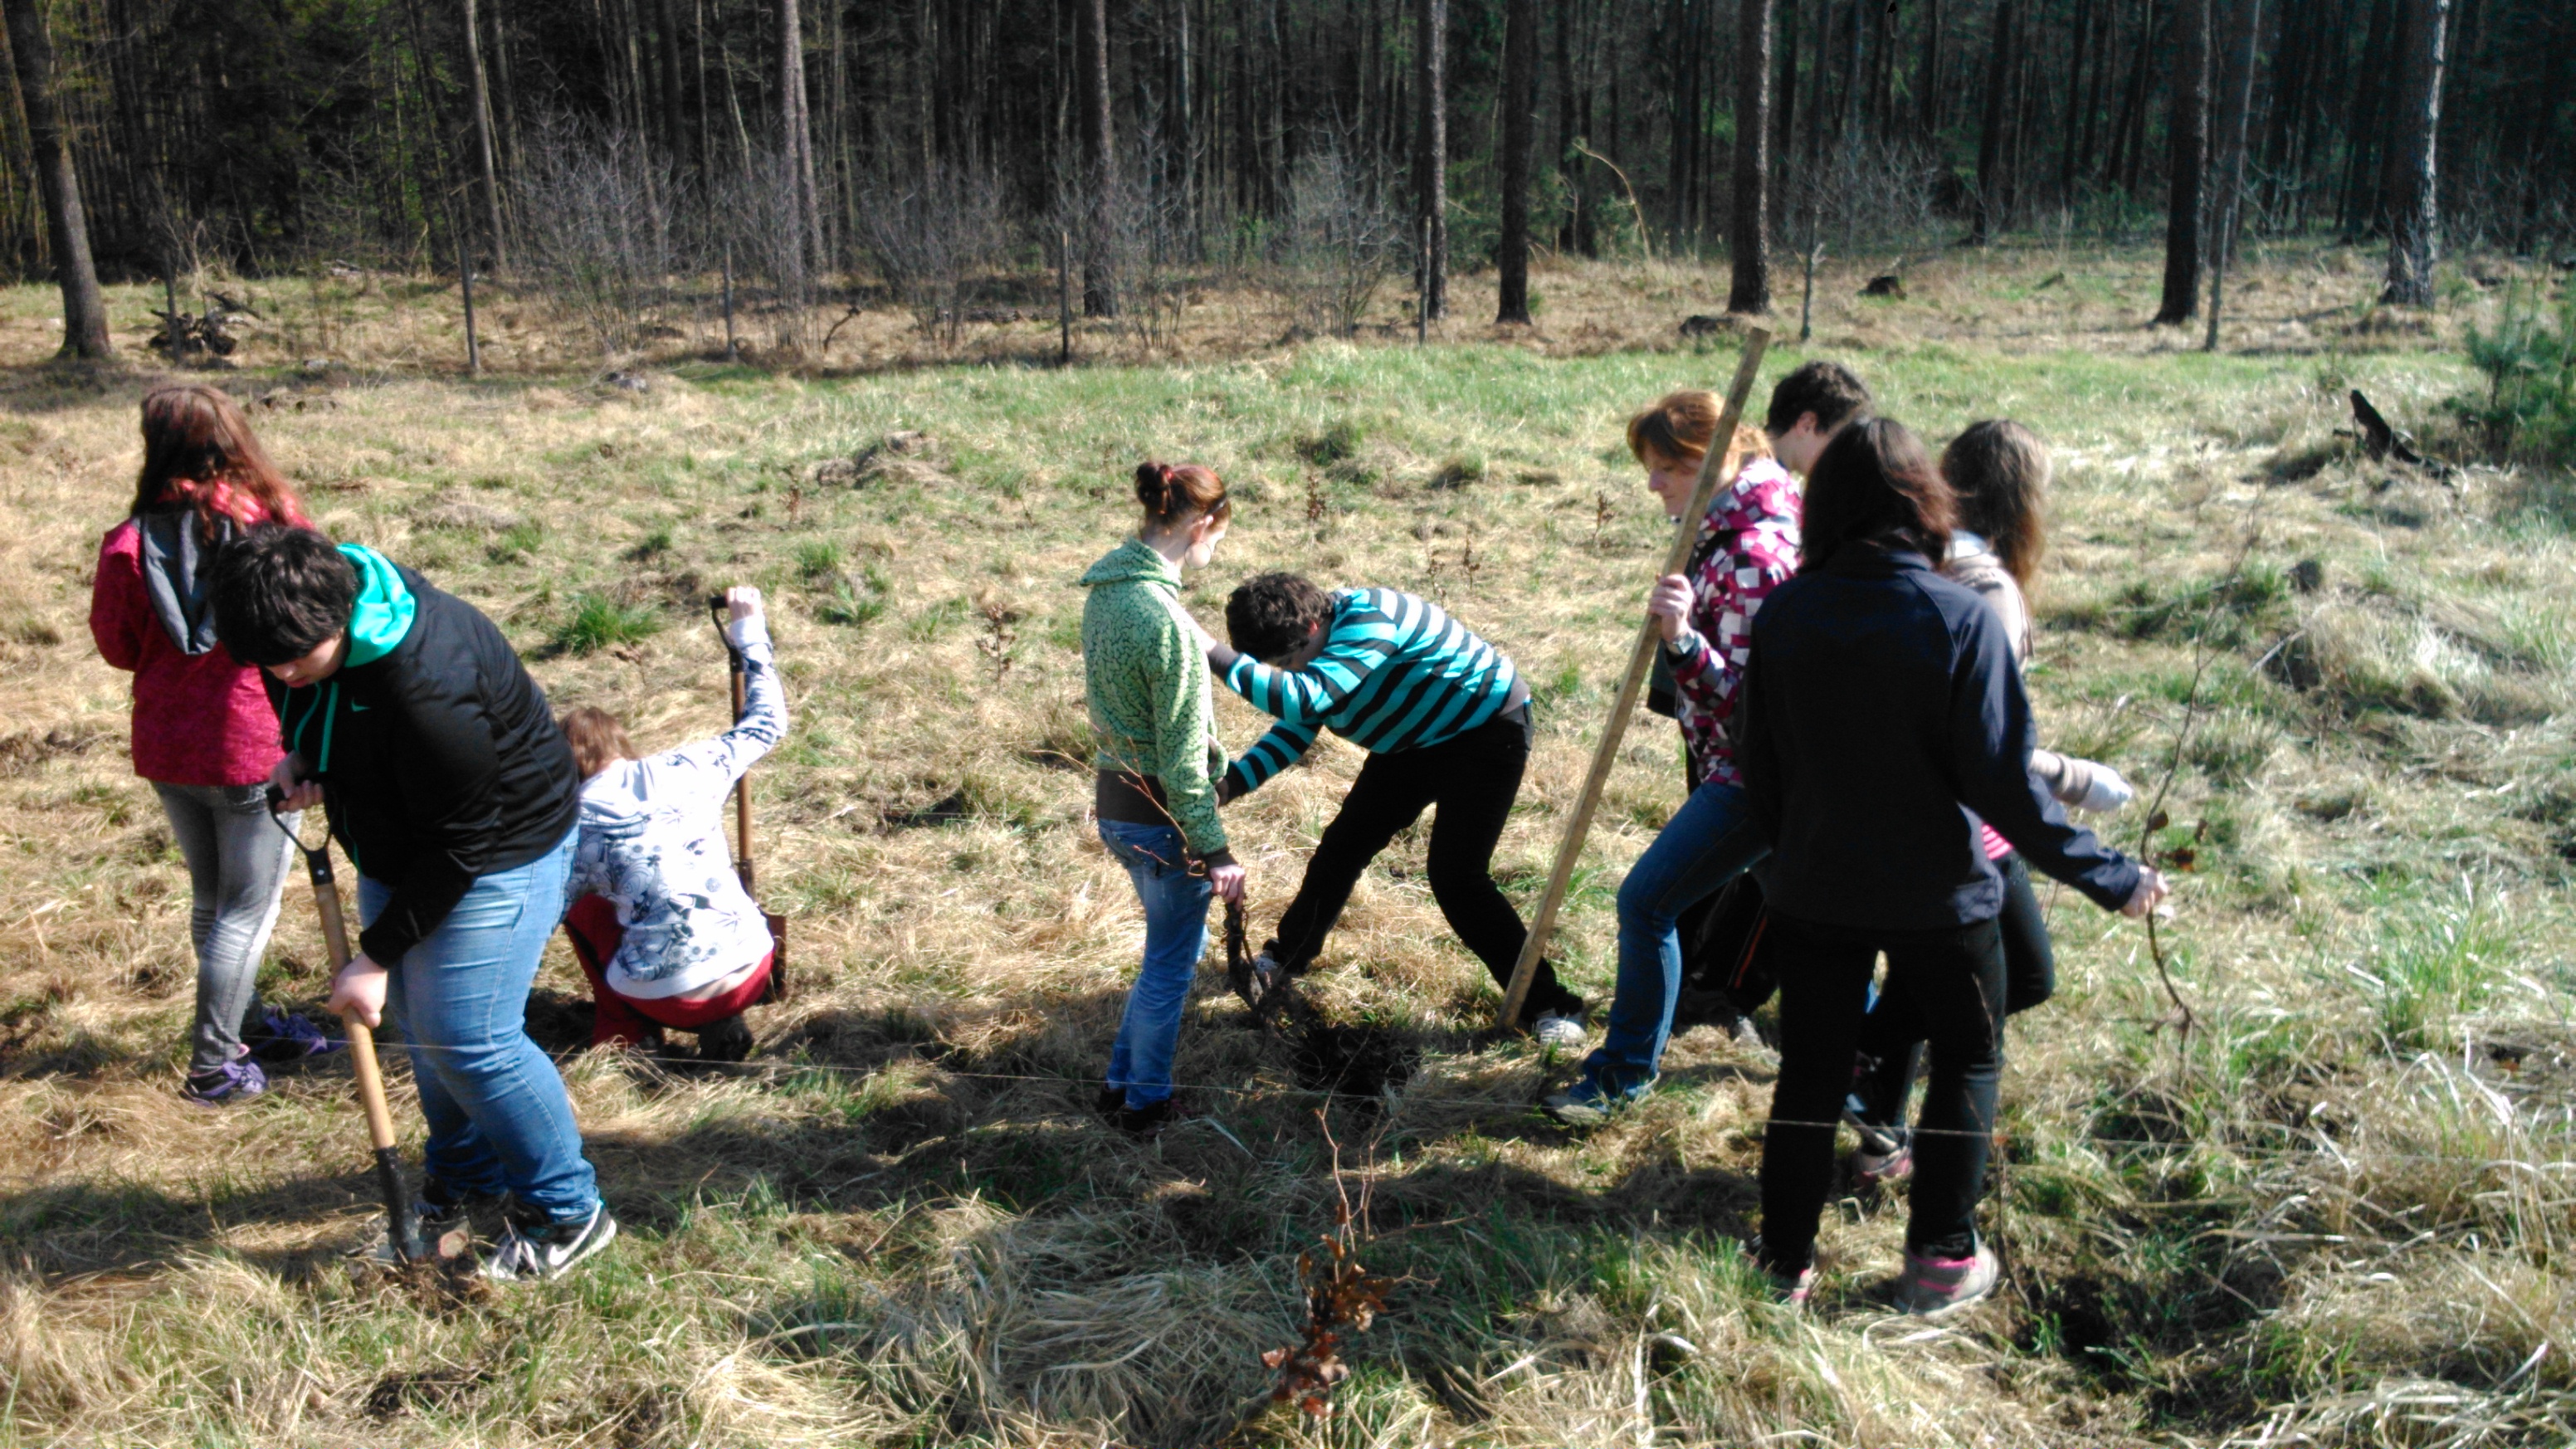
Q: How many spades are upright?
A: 2